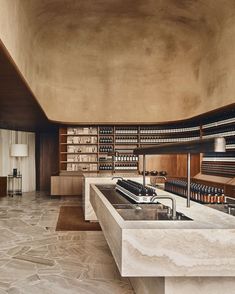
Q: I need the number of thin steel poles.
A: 2